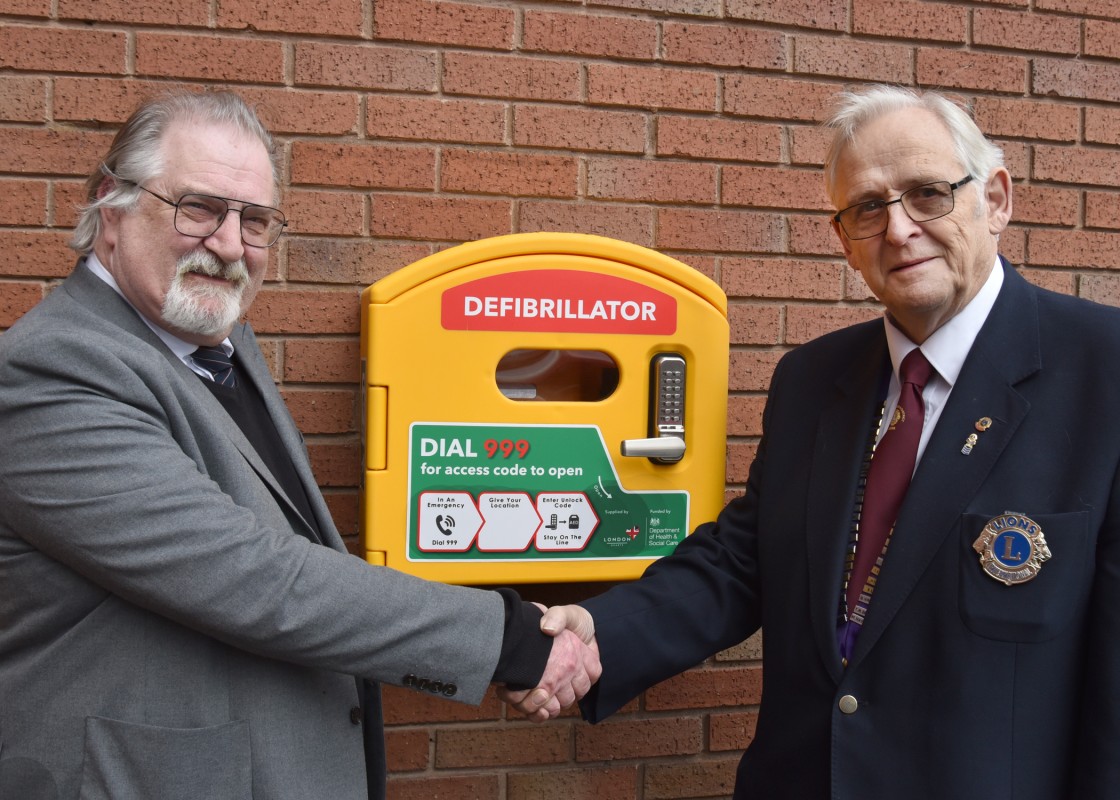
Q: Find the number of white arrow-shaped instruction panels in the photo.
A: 3